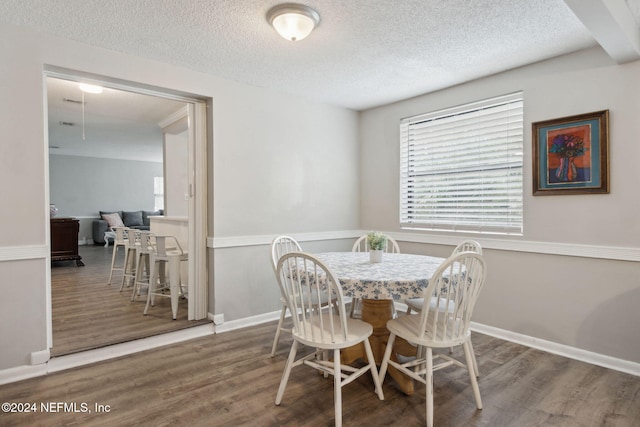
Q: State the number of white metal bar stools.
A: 4